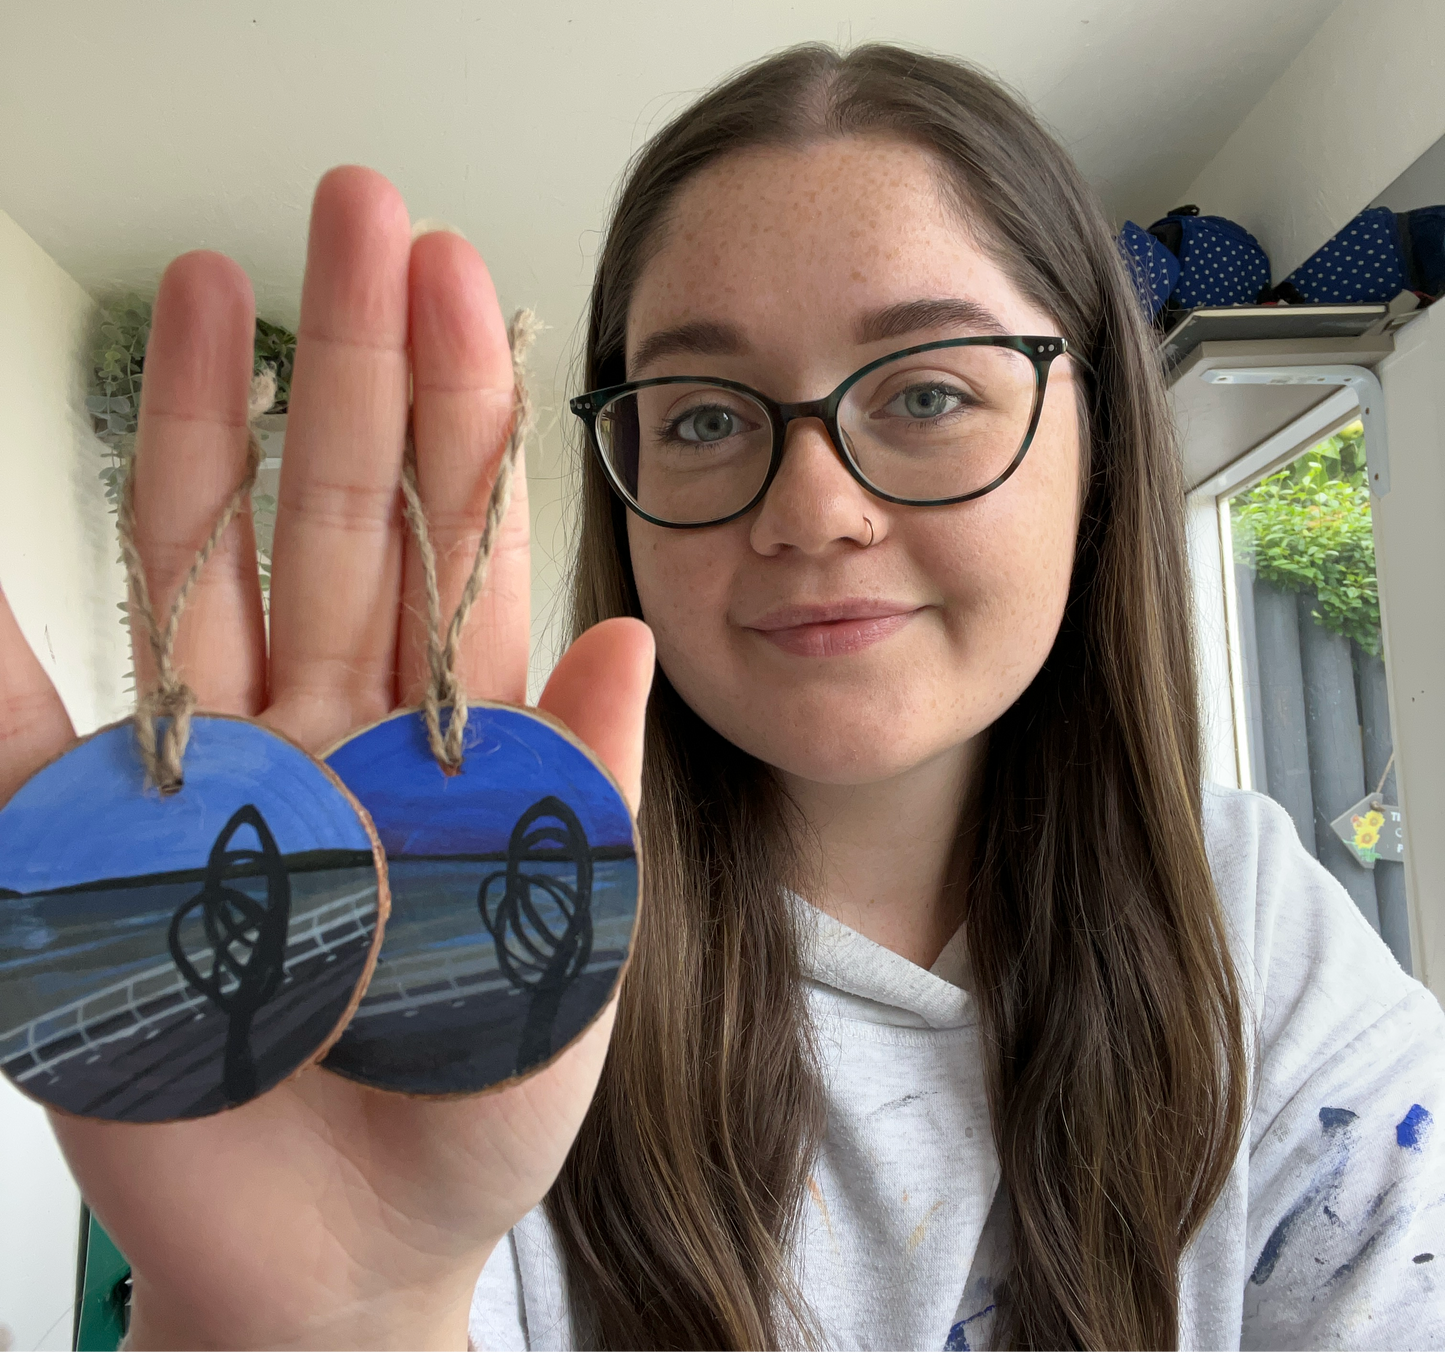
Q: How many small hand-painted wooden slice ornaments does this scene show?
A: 2